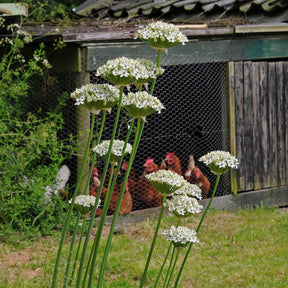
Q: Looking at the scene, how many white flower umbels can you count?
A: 12